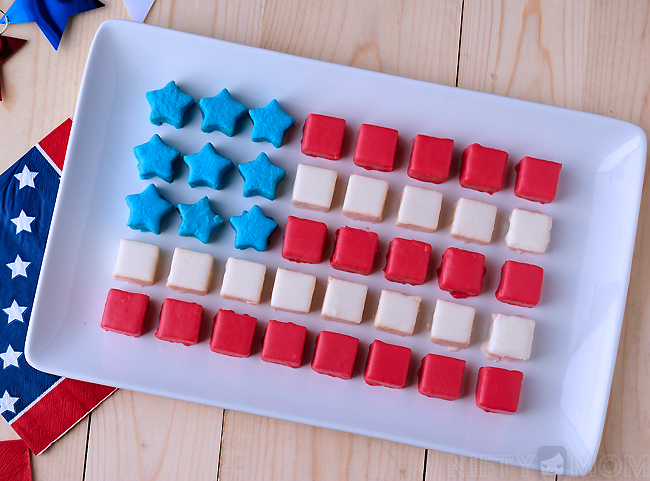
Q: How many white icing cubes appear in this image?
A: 13